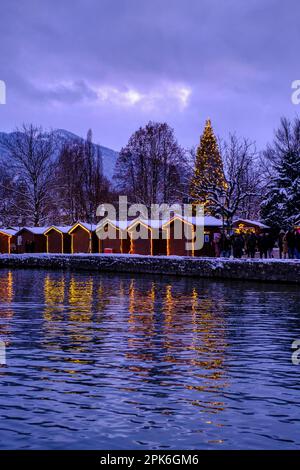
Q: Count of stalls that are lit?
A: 6